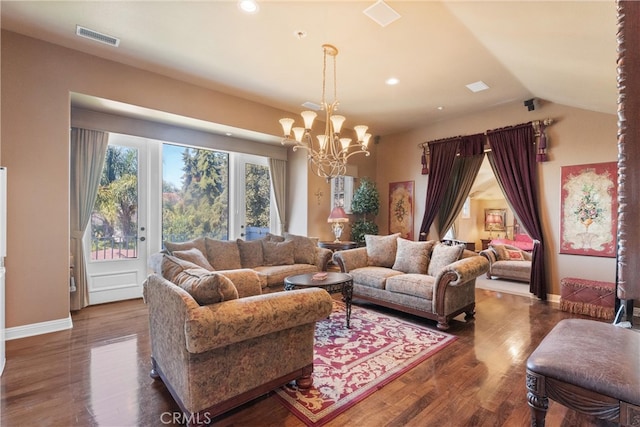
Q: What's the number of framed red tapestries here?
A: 2